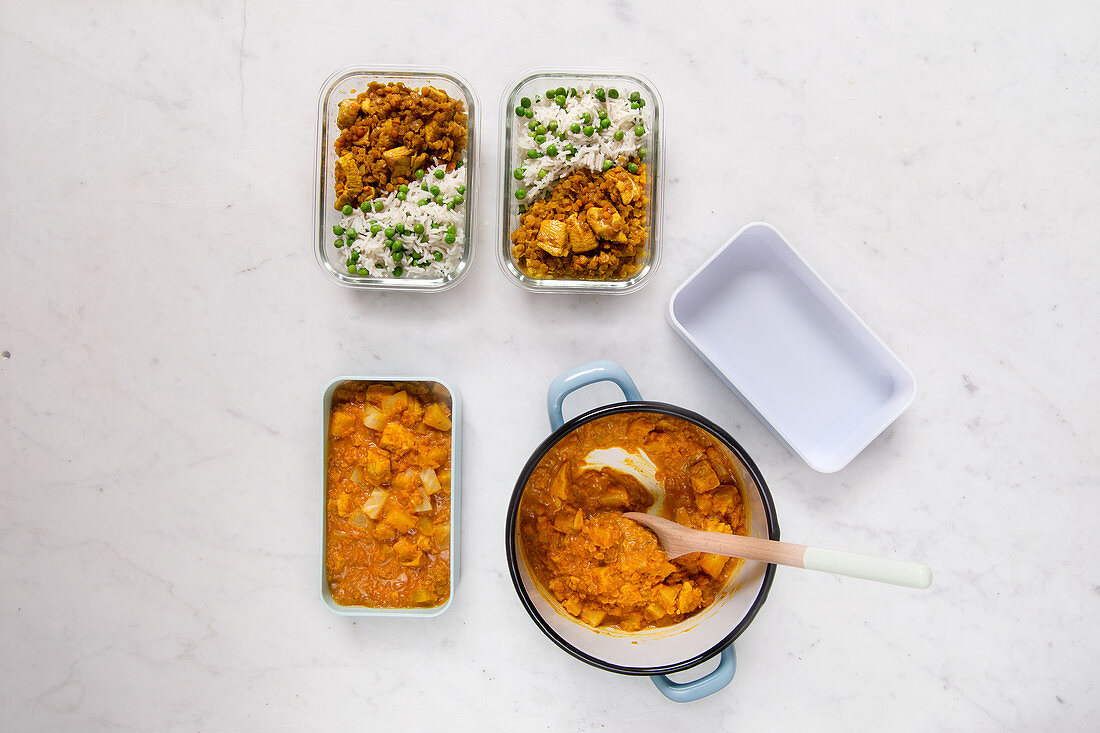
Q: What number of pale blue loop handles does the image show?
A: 2